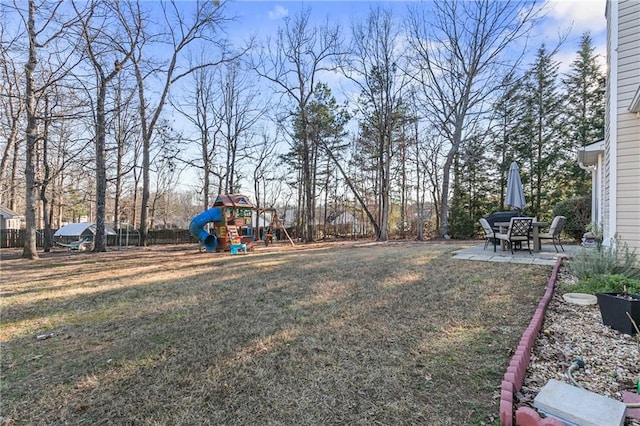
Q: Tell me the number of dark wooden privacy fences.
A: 1